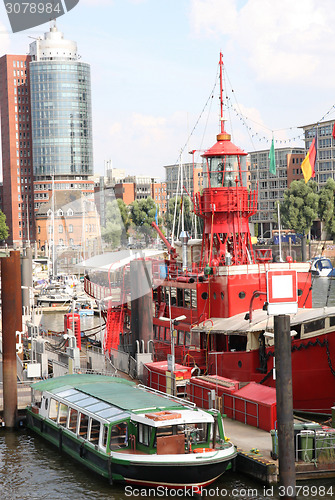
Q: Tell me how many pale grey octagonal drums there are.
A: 0